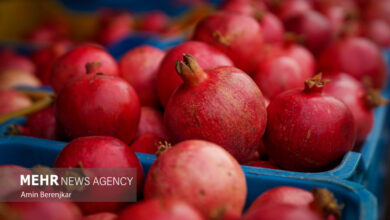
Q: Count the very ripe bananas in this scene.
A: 0